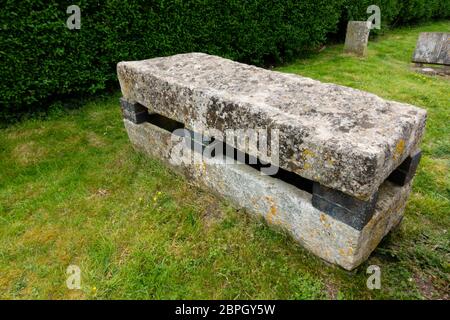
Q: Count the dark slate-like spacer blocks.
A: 4